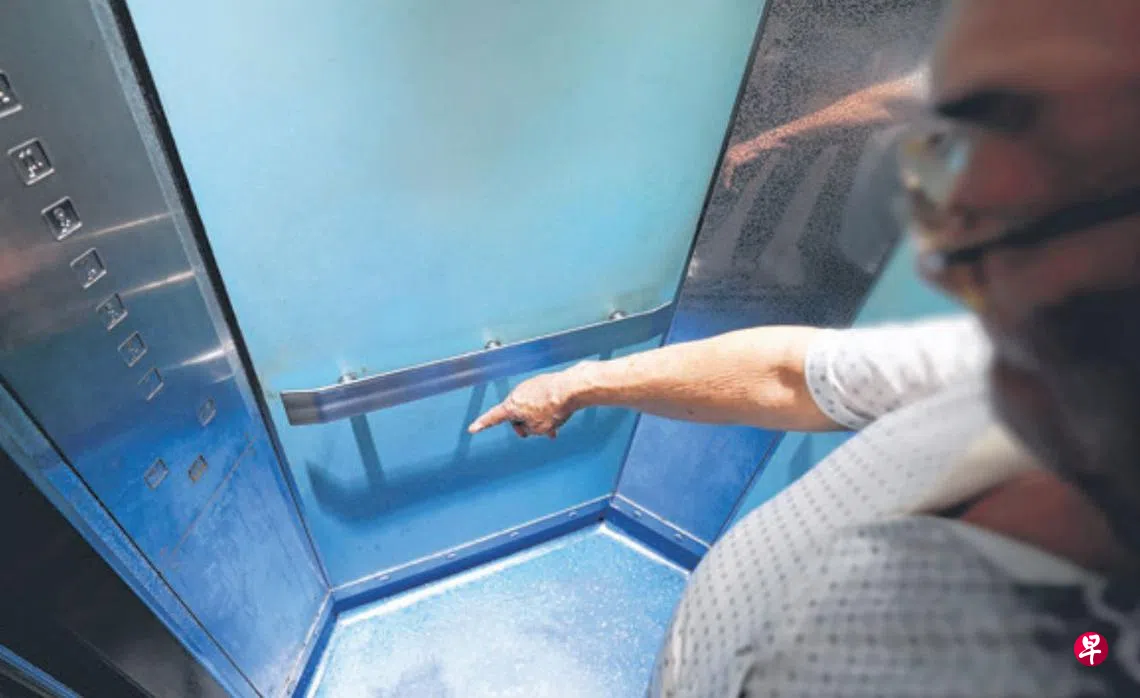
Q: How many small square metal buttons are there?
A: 10